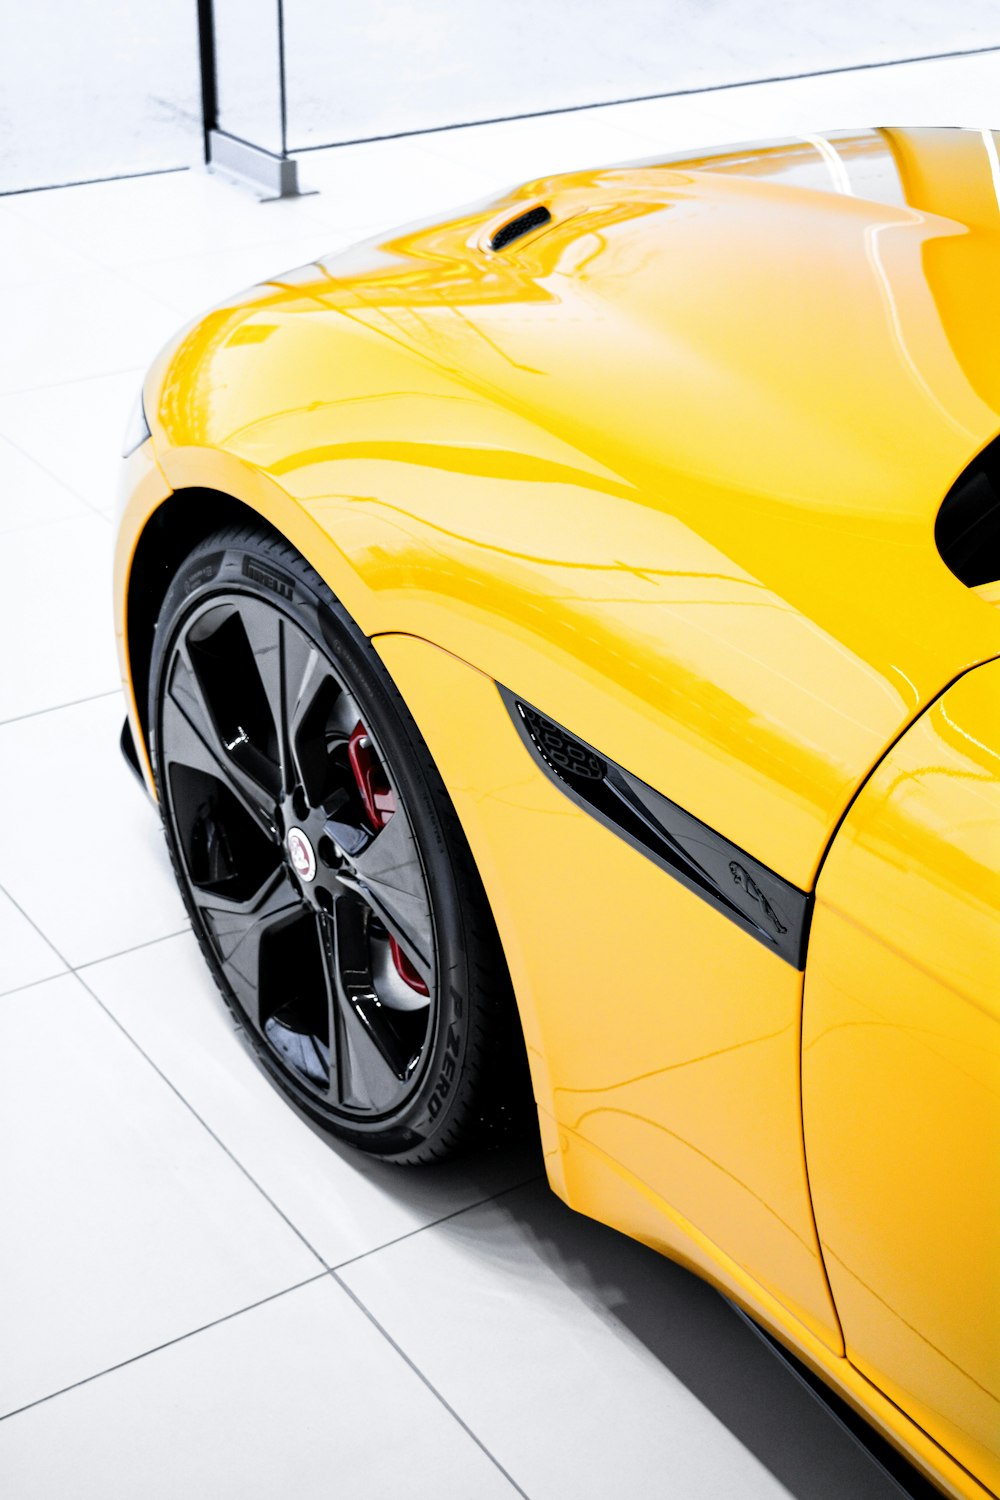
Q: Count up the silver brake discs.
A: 1